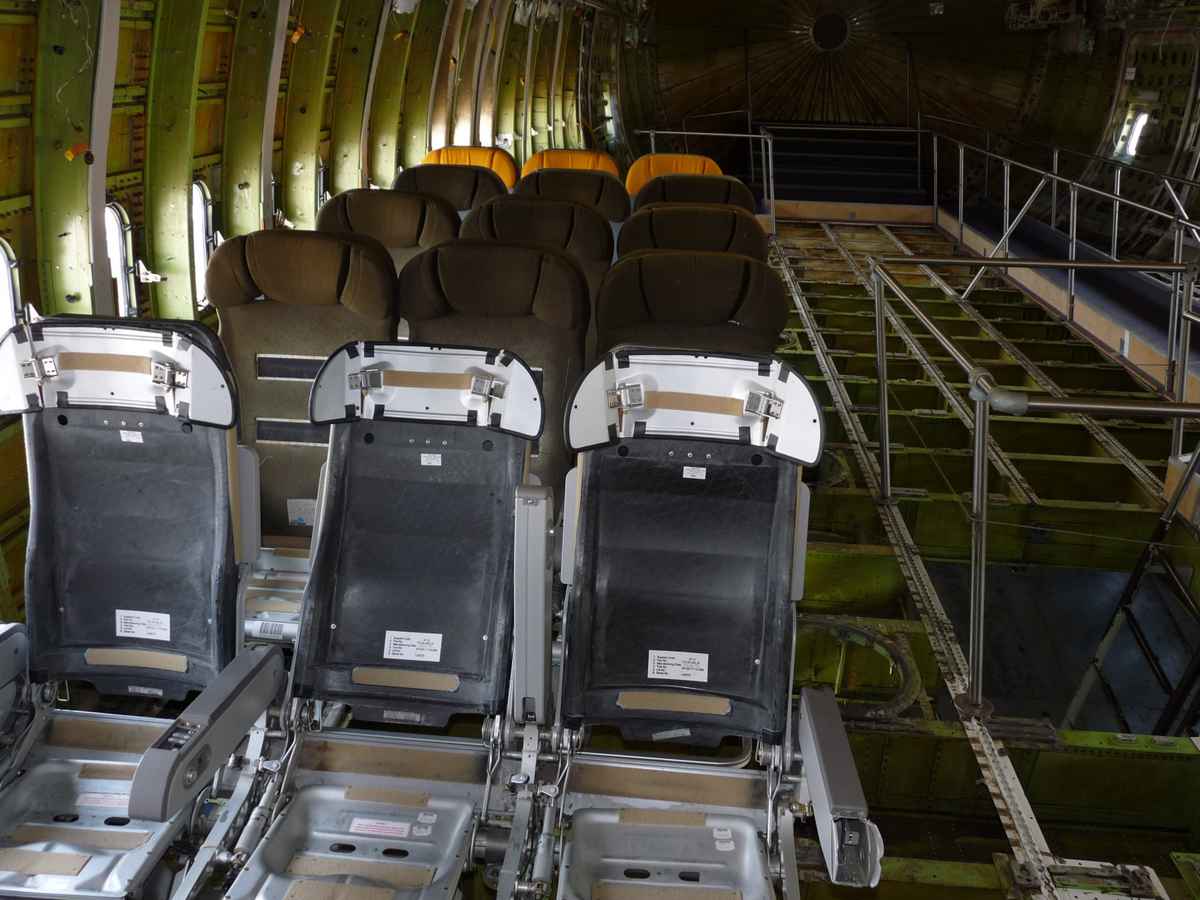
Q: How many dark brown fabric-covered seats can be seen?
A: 9